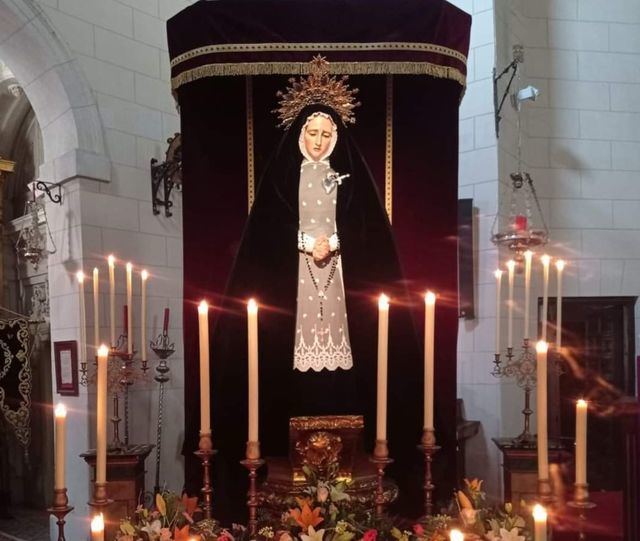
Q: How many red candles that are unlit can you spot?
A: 2